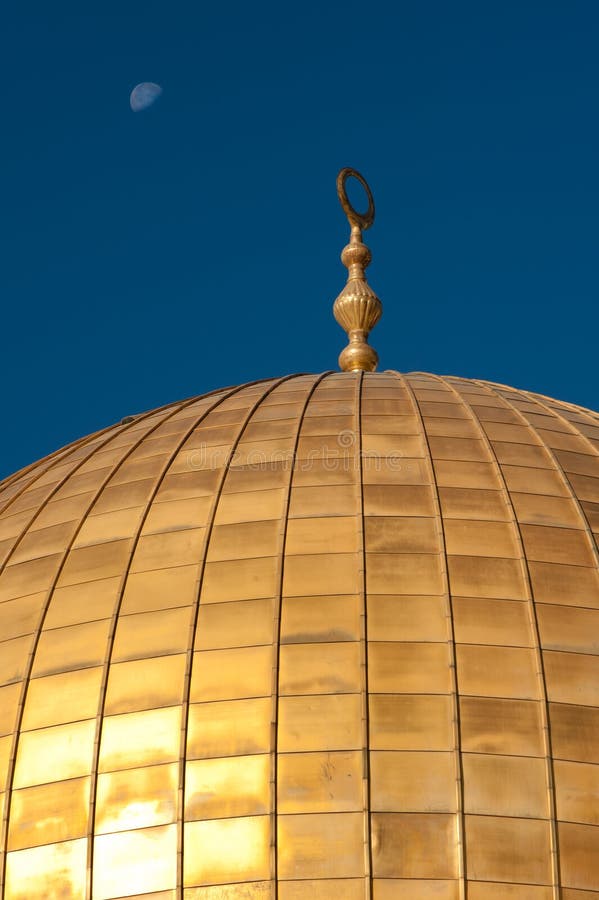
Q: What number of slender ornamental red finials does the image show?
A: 0